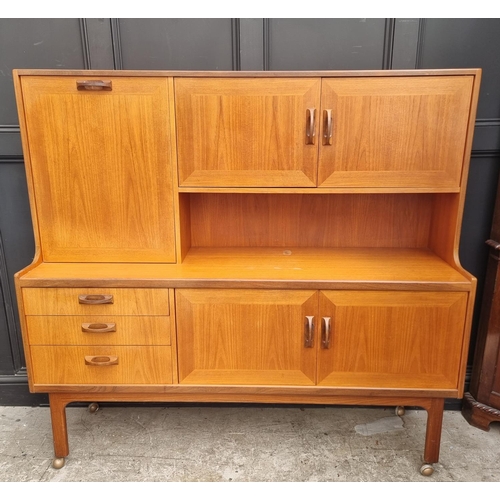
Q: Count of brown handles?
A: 8